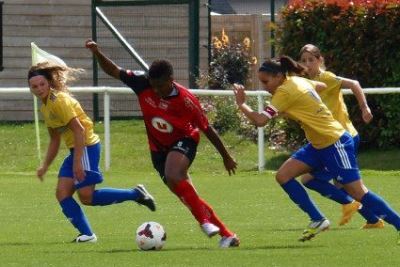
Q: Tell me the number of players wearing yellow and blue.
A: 3